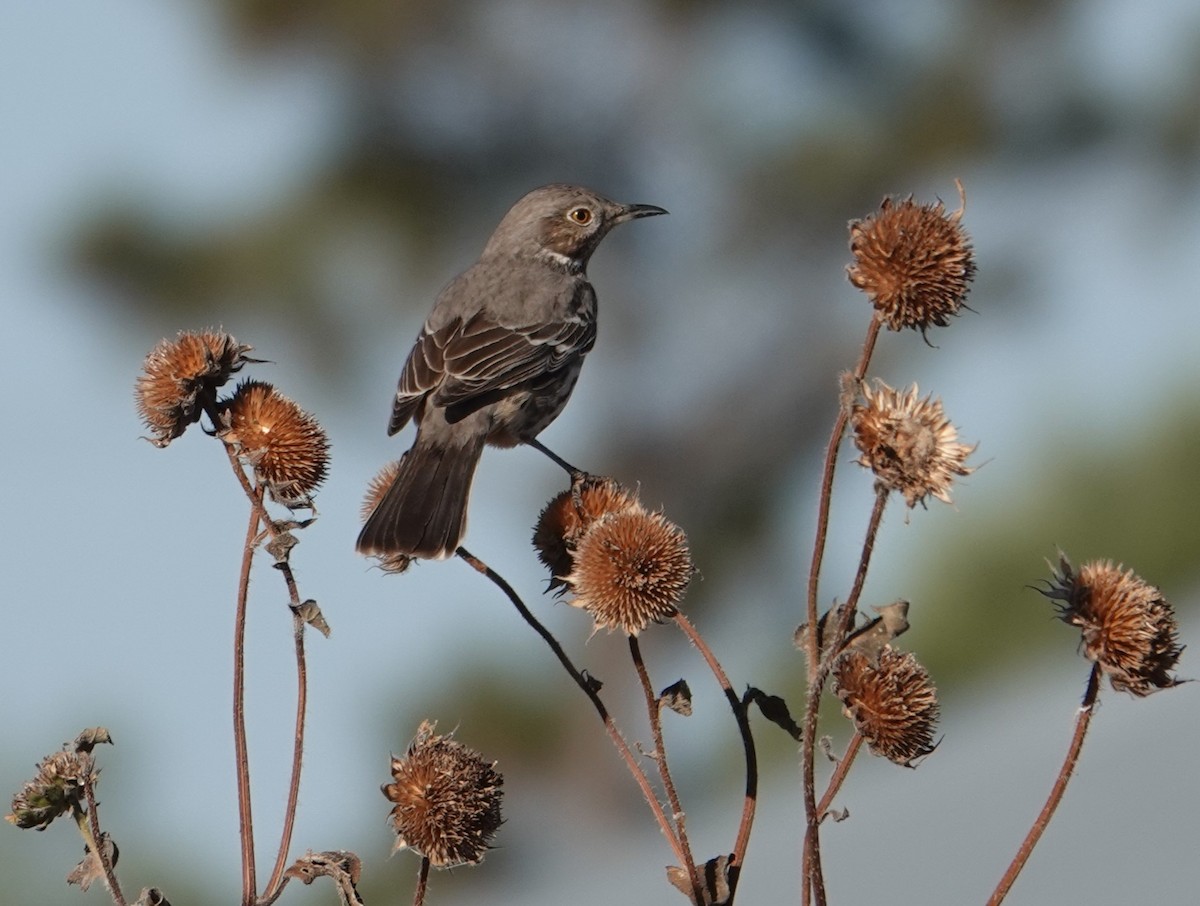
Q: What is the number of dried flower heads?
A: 11